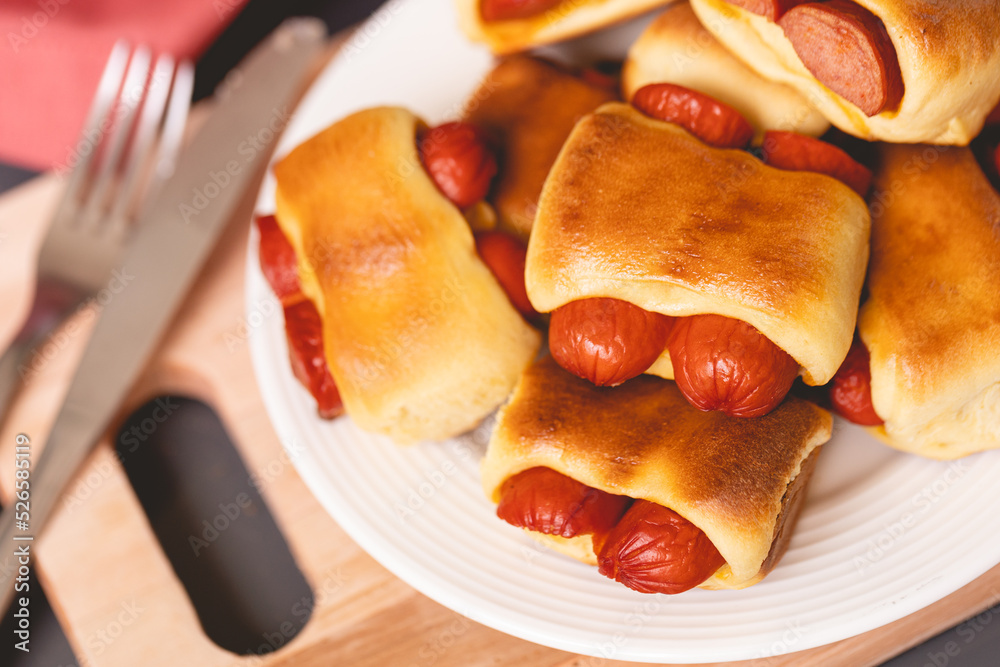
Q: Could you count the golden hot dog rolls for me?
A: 8